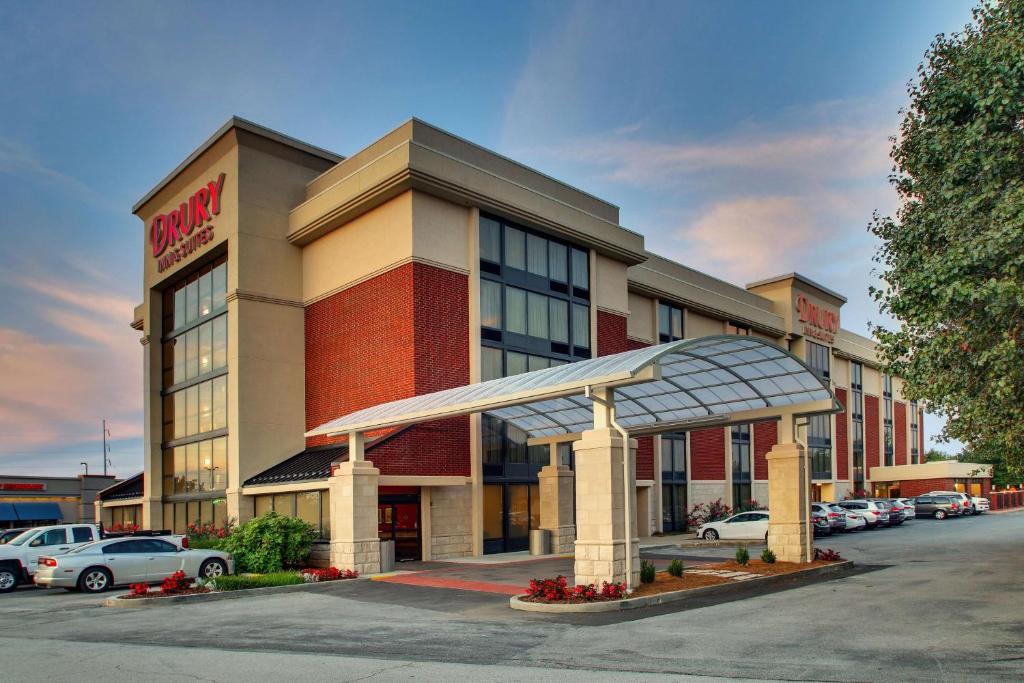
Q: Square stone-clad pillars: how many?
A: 4